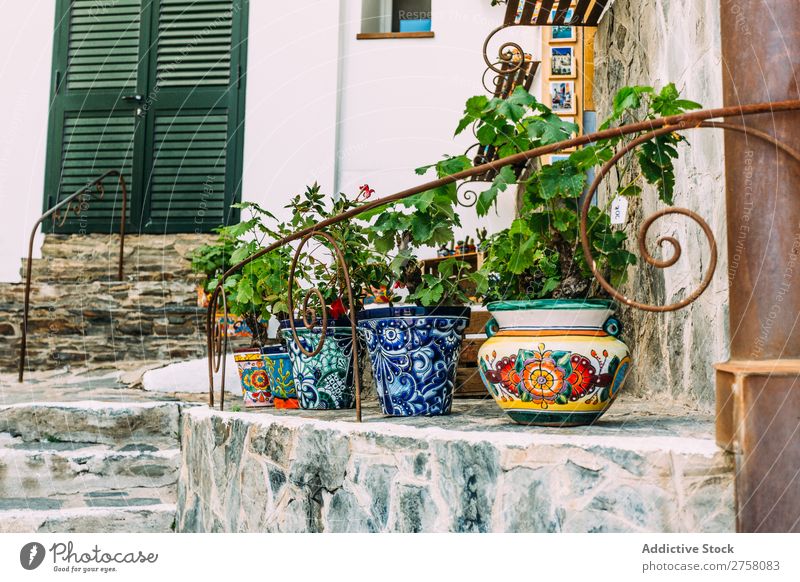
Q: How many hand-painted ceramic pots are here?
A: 5